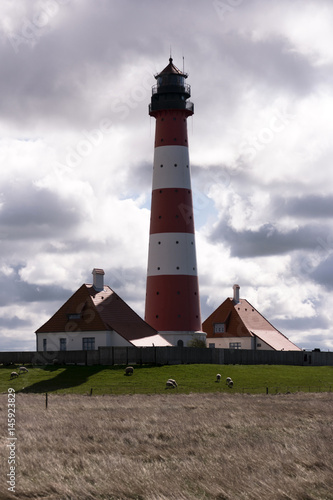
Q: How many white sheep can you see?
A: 8